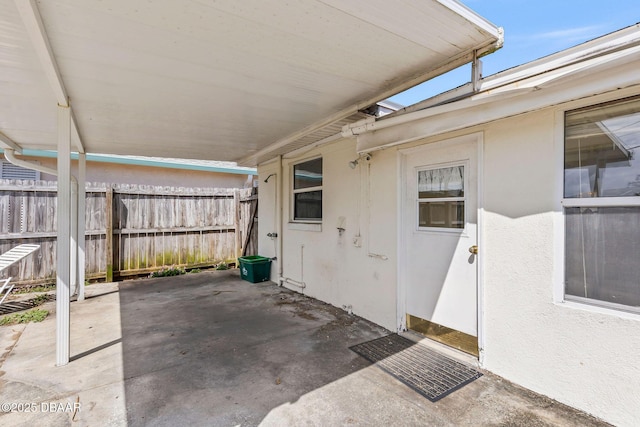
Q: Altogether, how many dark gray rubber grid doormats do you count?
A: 1